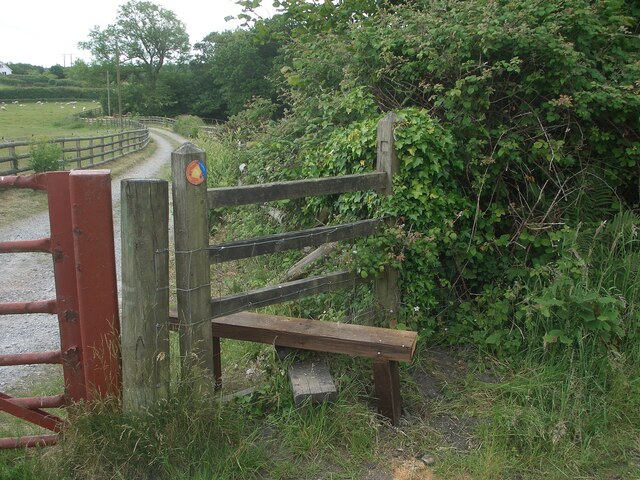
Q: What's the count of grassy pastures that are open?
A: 1